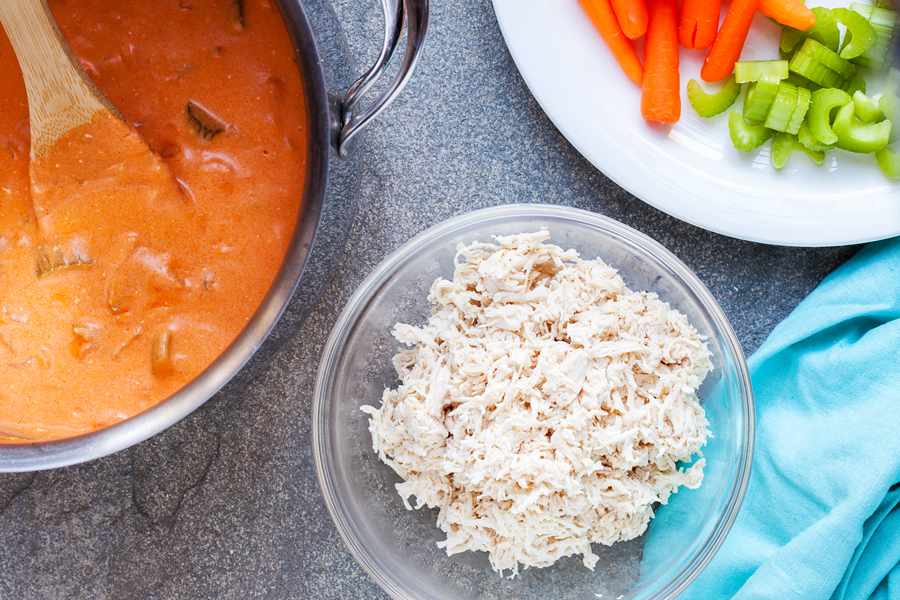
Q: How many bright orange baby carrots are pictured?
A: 6